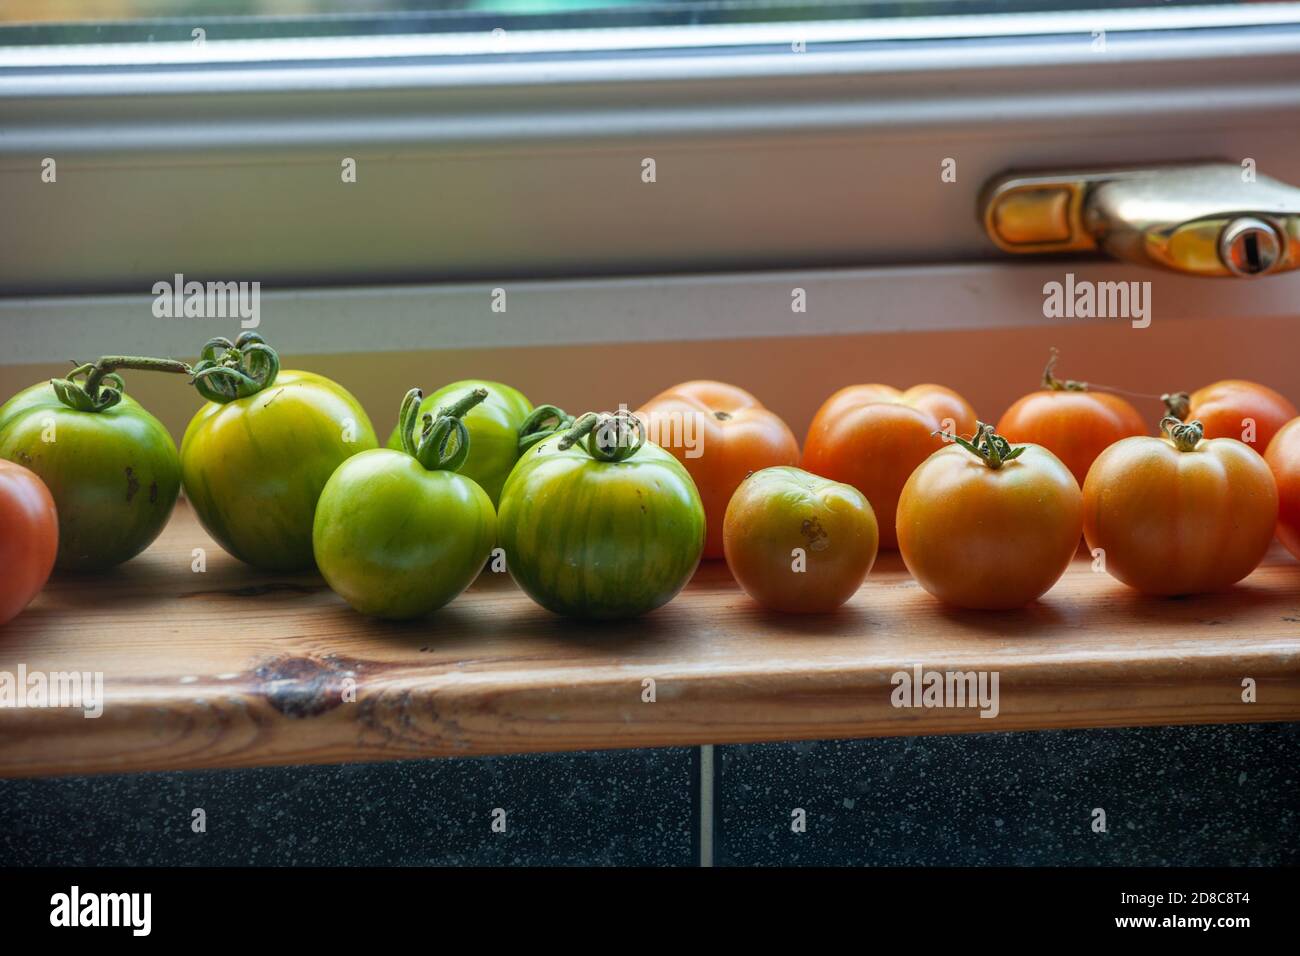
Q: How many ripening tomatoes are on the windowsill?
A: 14